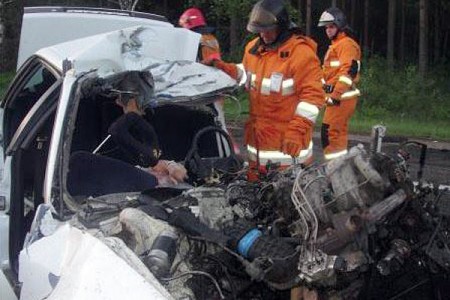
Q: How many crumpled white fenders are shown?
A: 1